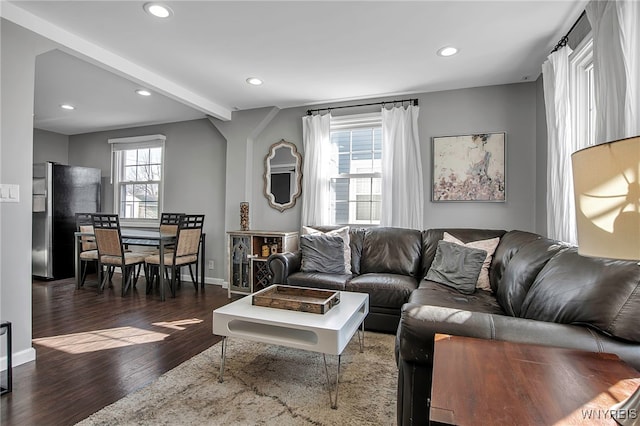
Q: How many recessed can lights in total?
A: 5